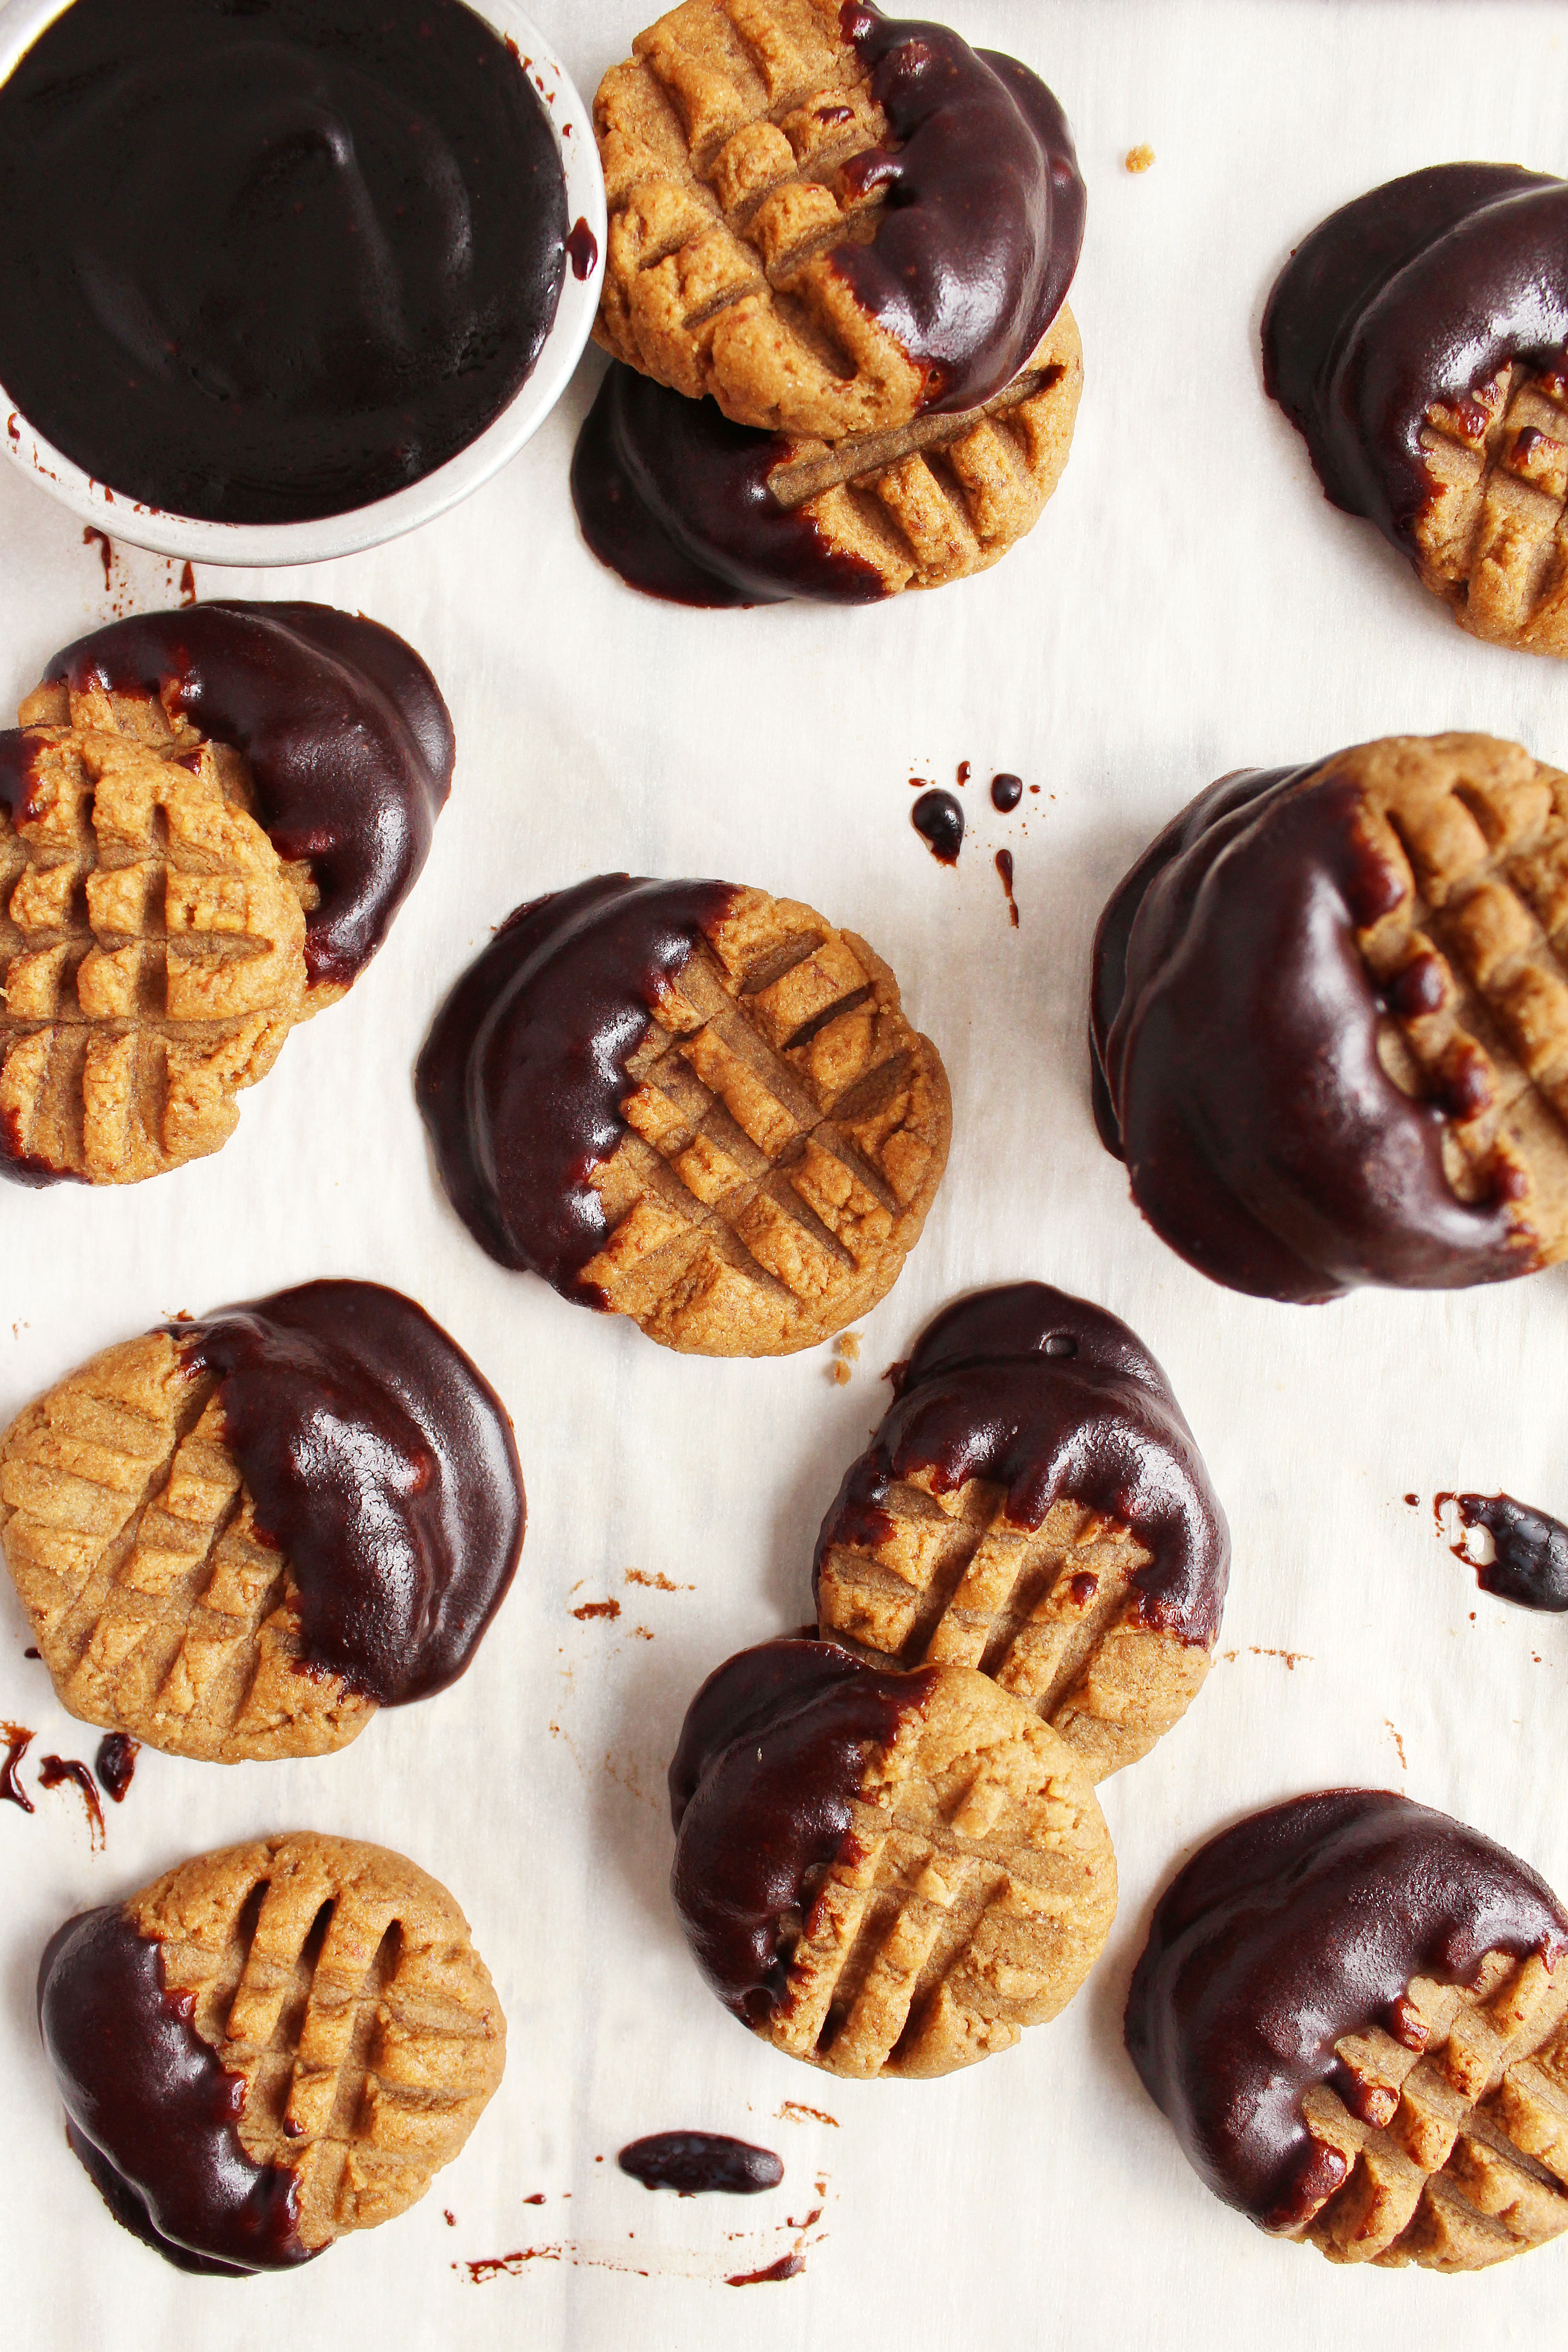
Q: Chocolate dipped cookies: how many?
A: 12